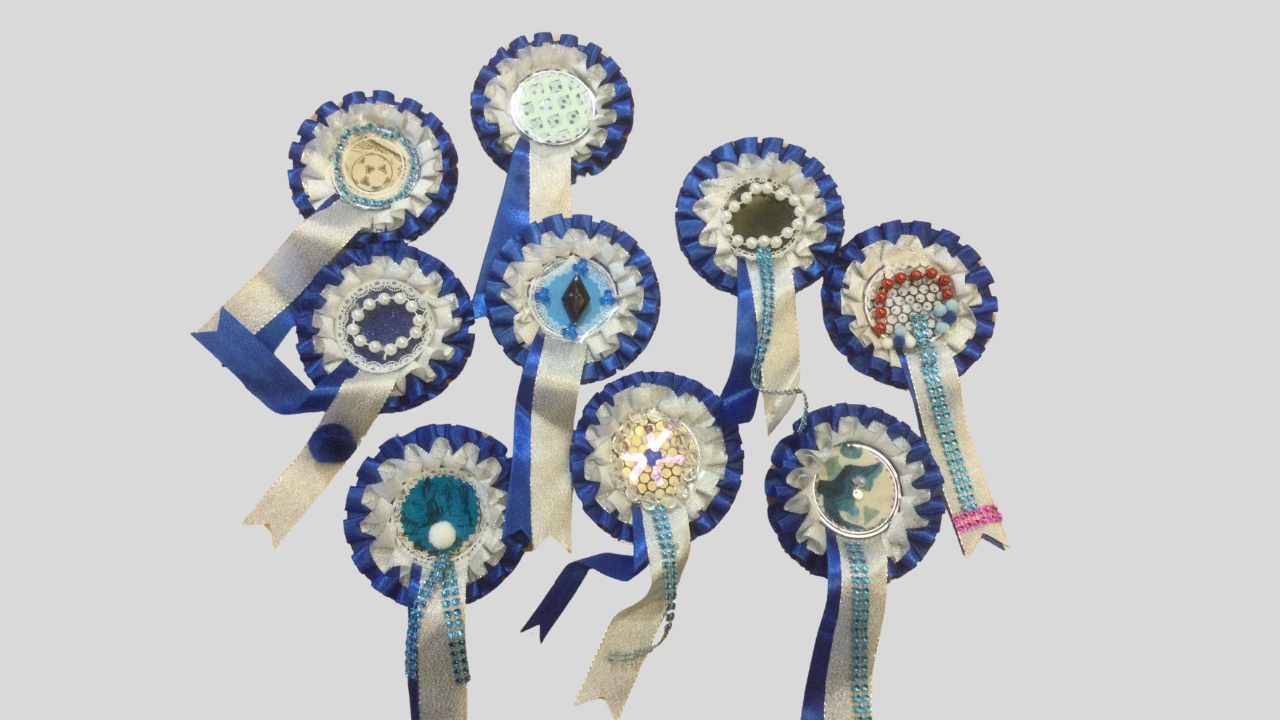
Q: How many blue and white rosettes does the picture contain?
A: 9